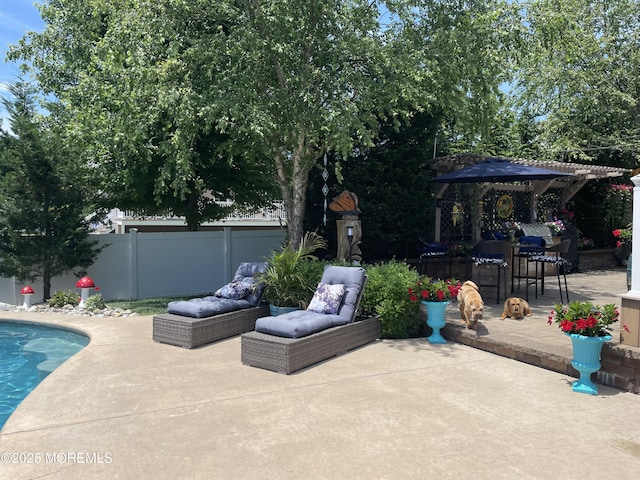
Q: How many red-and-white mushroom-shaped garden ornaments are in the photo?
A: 2